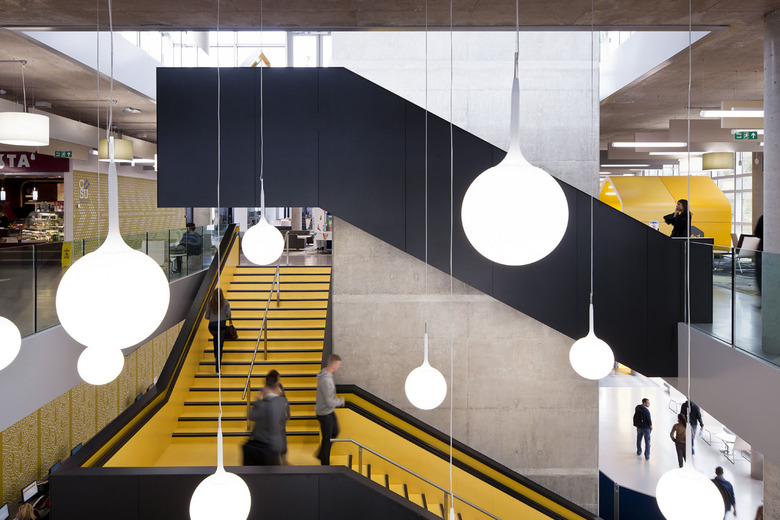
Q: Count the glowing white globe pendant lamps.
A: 9